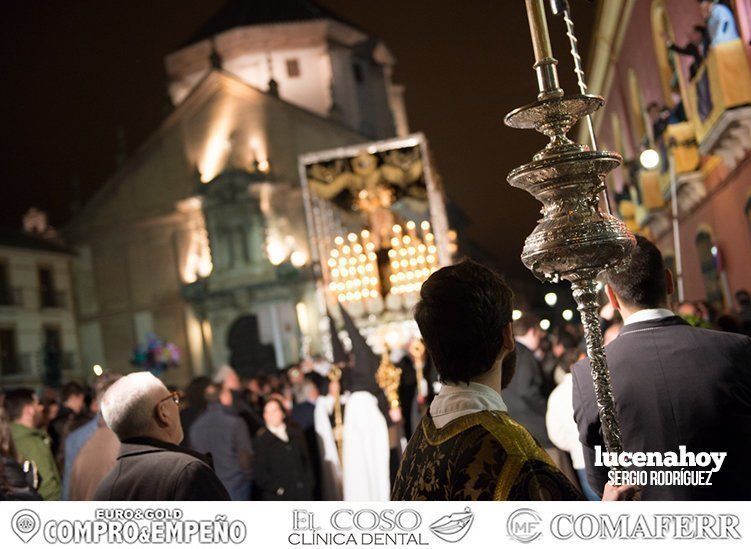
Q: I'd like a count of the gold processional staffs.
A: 3